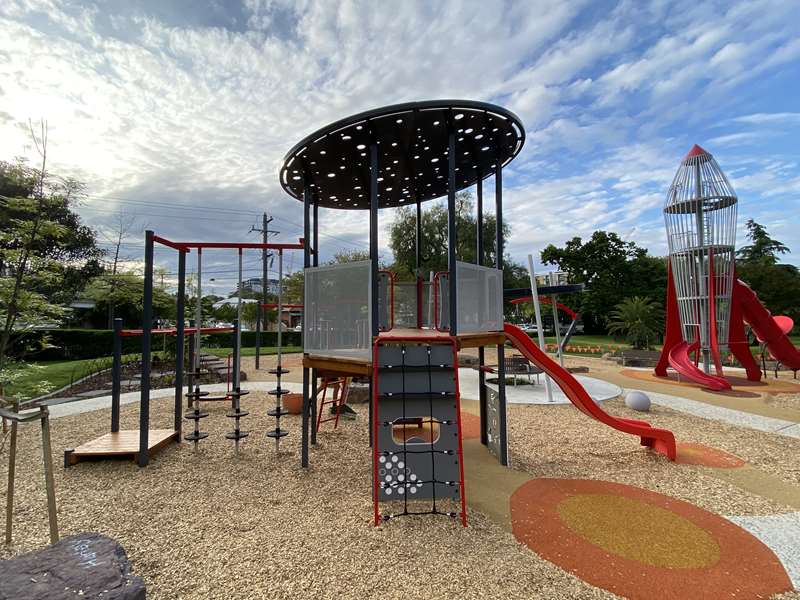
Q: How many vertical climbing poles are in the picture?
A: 3